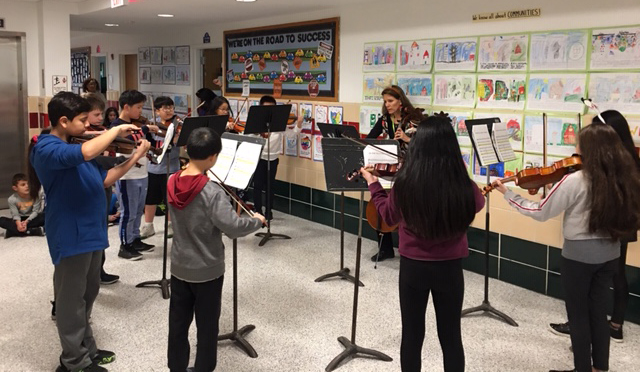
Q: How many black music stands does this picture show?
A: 7